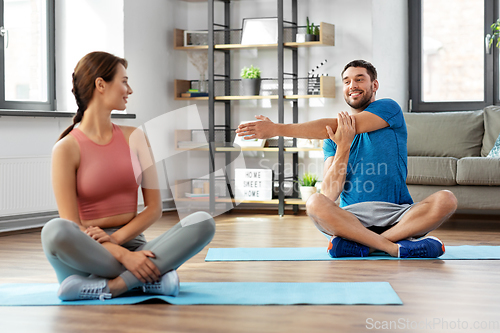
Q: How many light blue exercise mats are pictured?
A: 2